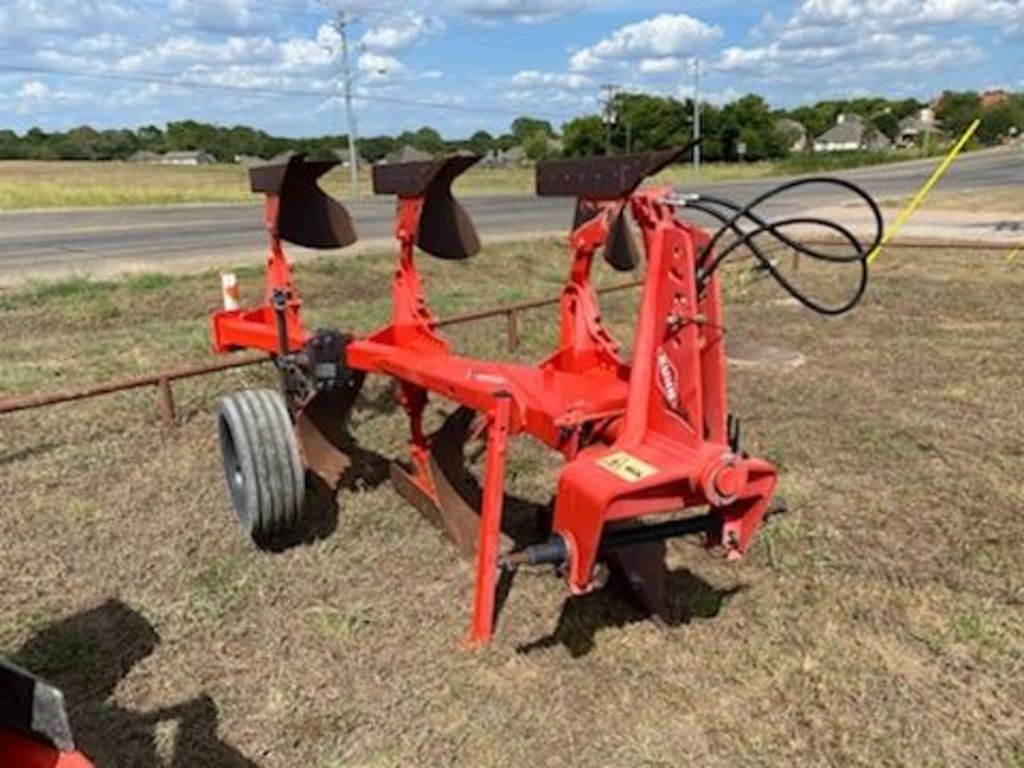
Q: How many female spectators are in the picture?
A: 0